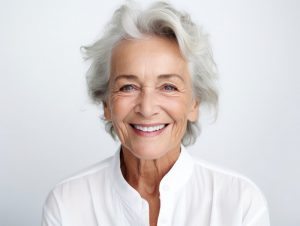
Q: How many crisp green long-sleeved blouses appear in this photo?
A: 0